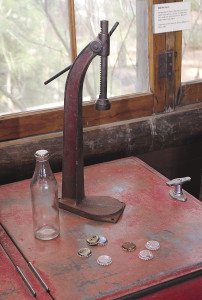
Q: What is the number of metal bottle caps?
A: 8